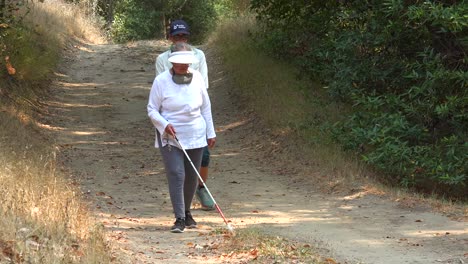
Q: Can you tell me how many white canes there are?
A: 1